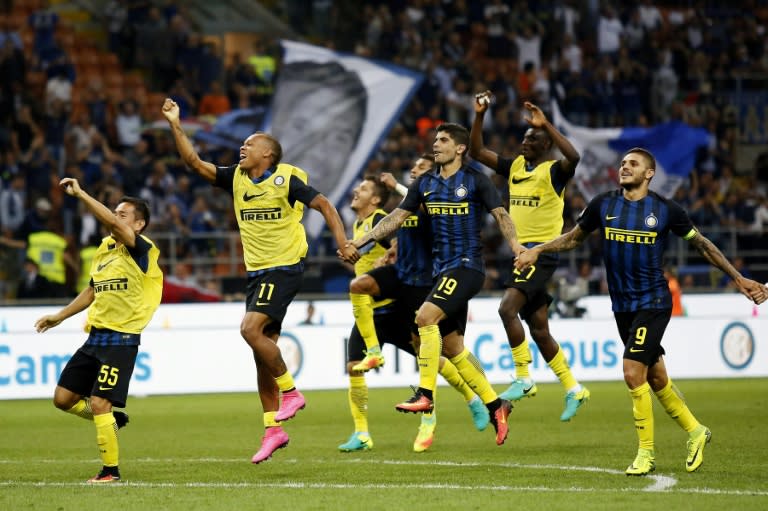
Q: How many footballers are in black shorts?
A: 7